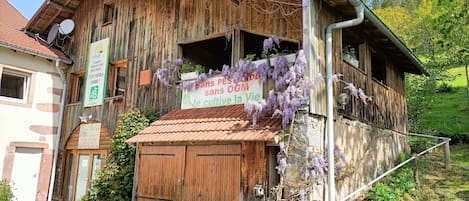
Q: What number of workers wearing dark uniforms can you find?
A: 0